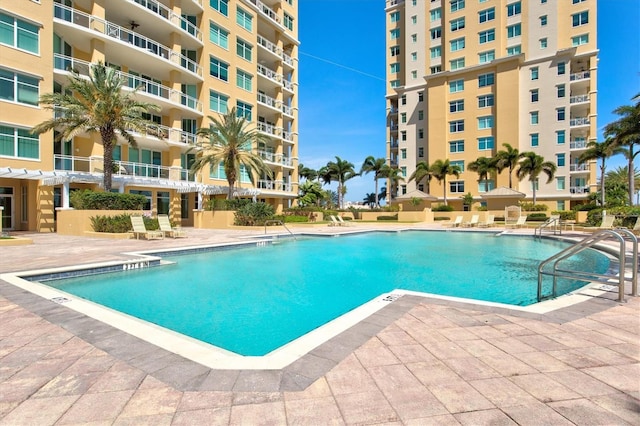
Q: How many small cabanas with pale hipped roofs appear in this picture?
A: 2